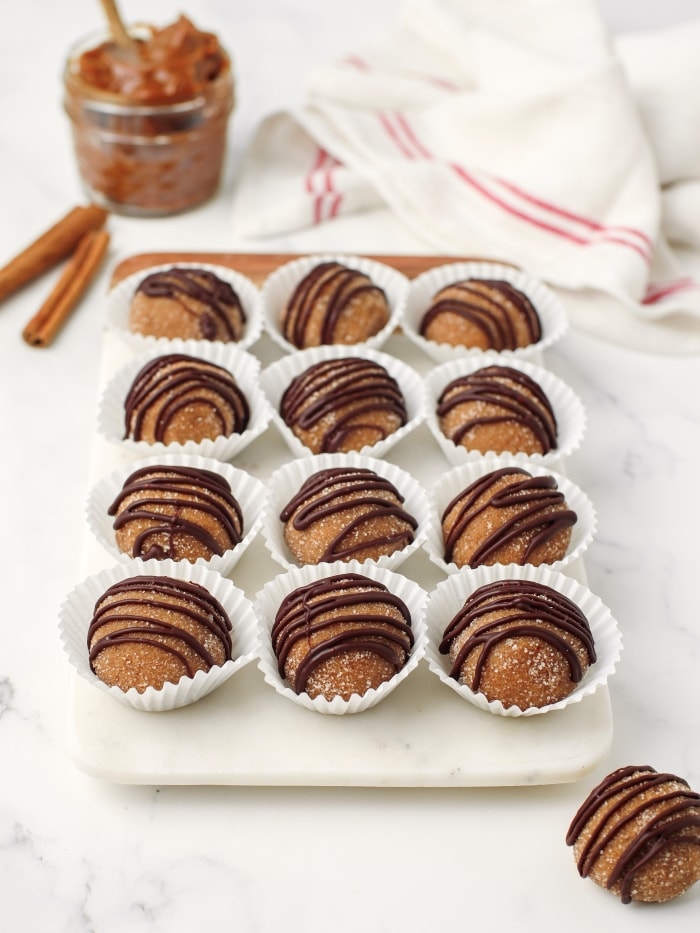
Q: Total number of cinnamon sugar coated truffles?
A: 13